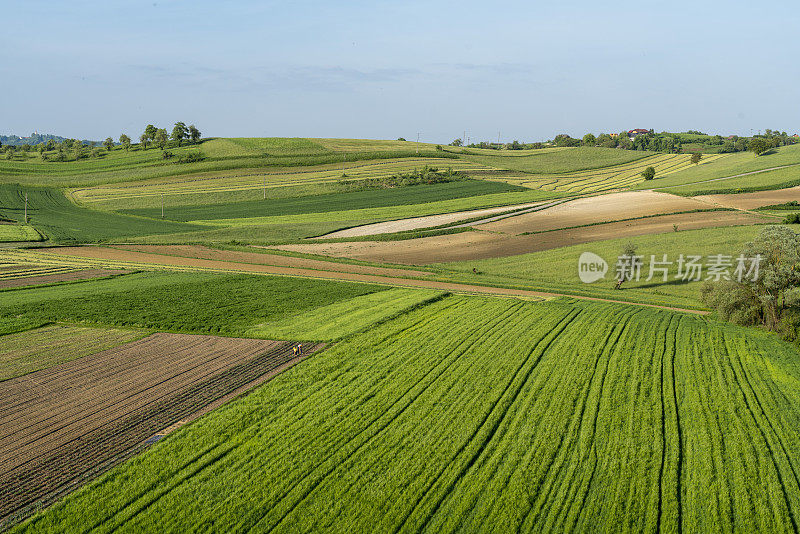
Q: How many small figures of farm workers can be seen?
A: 2